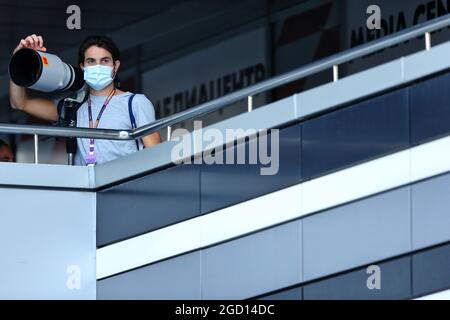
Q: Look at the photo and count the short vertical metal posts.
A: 5